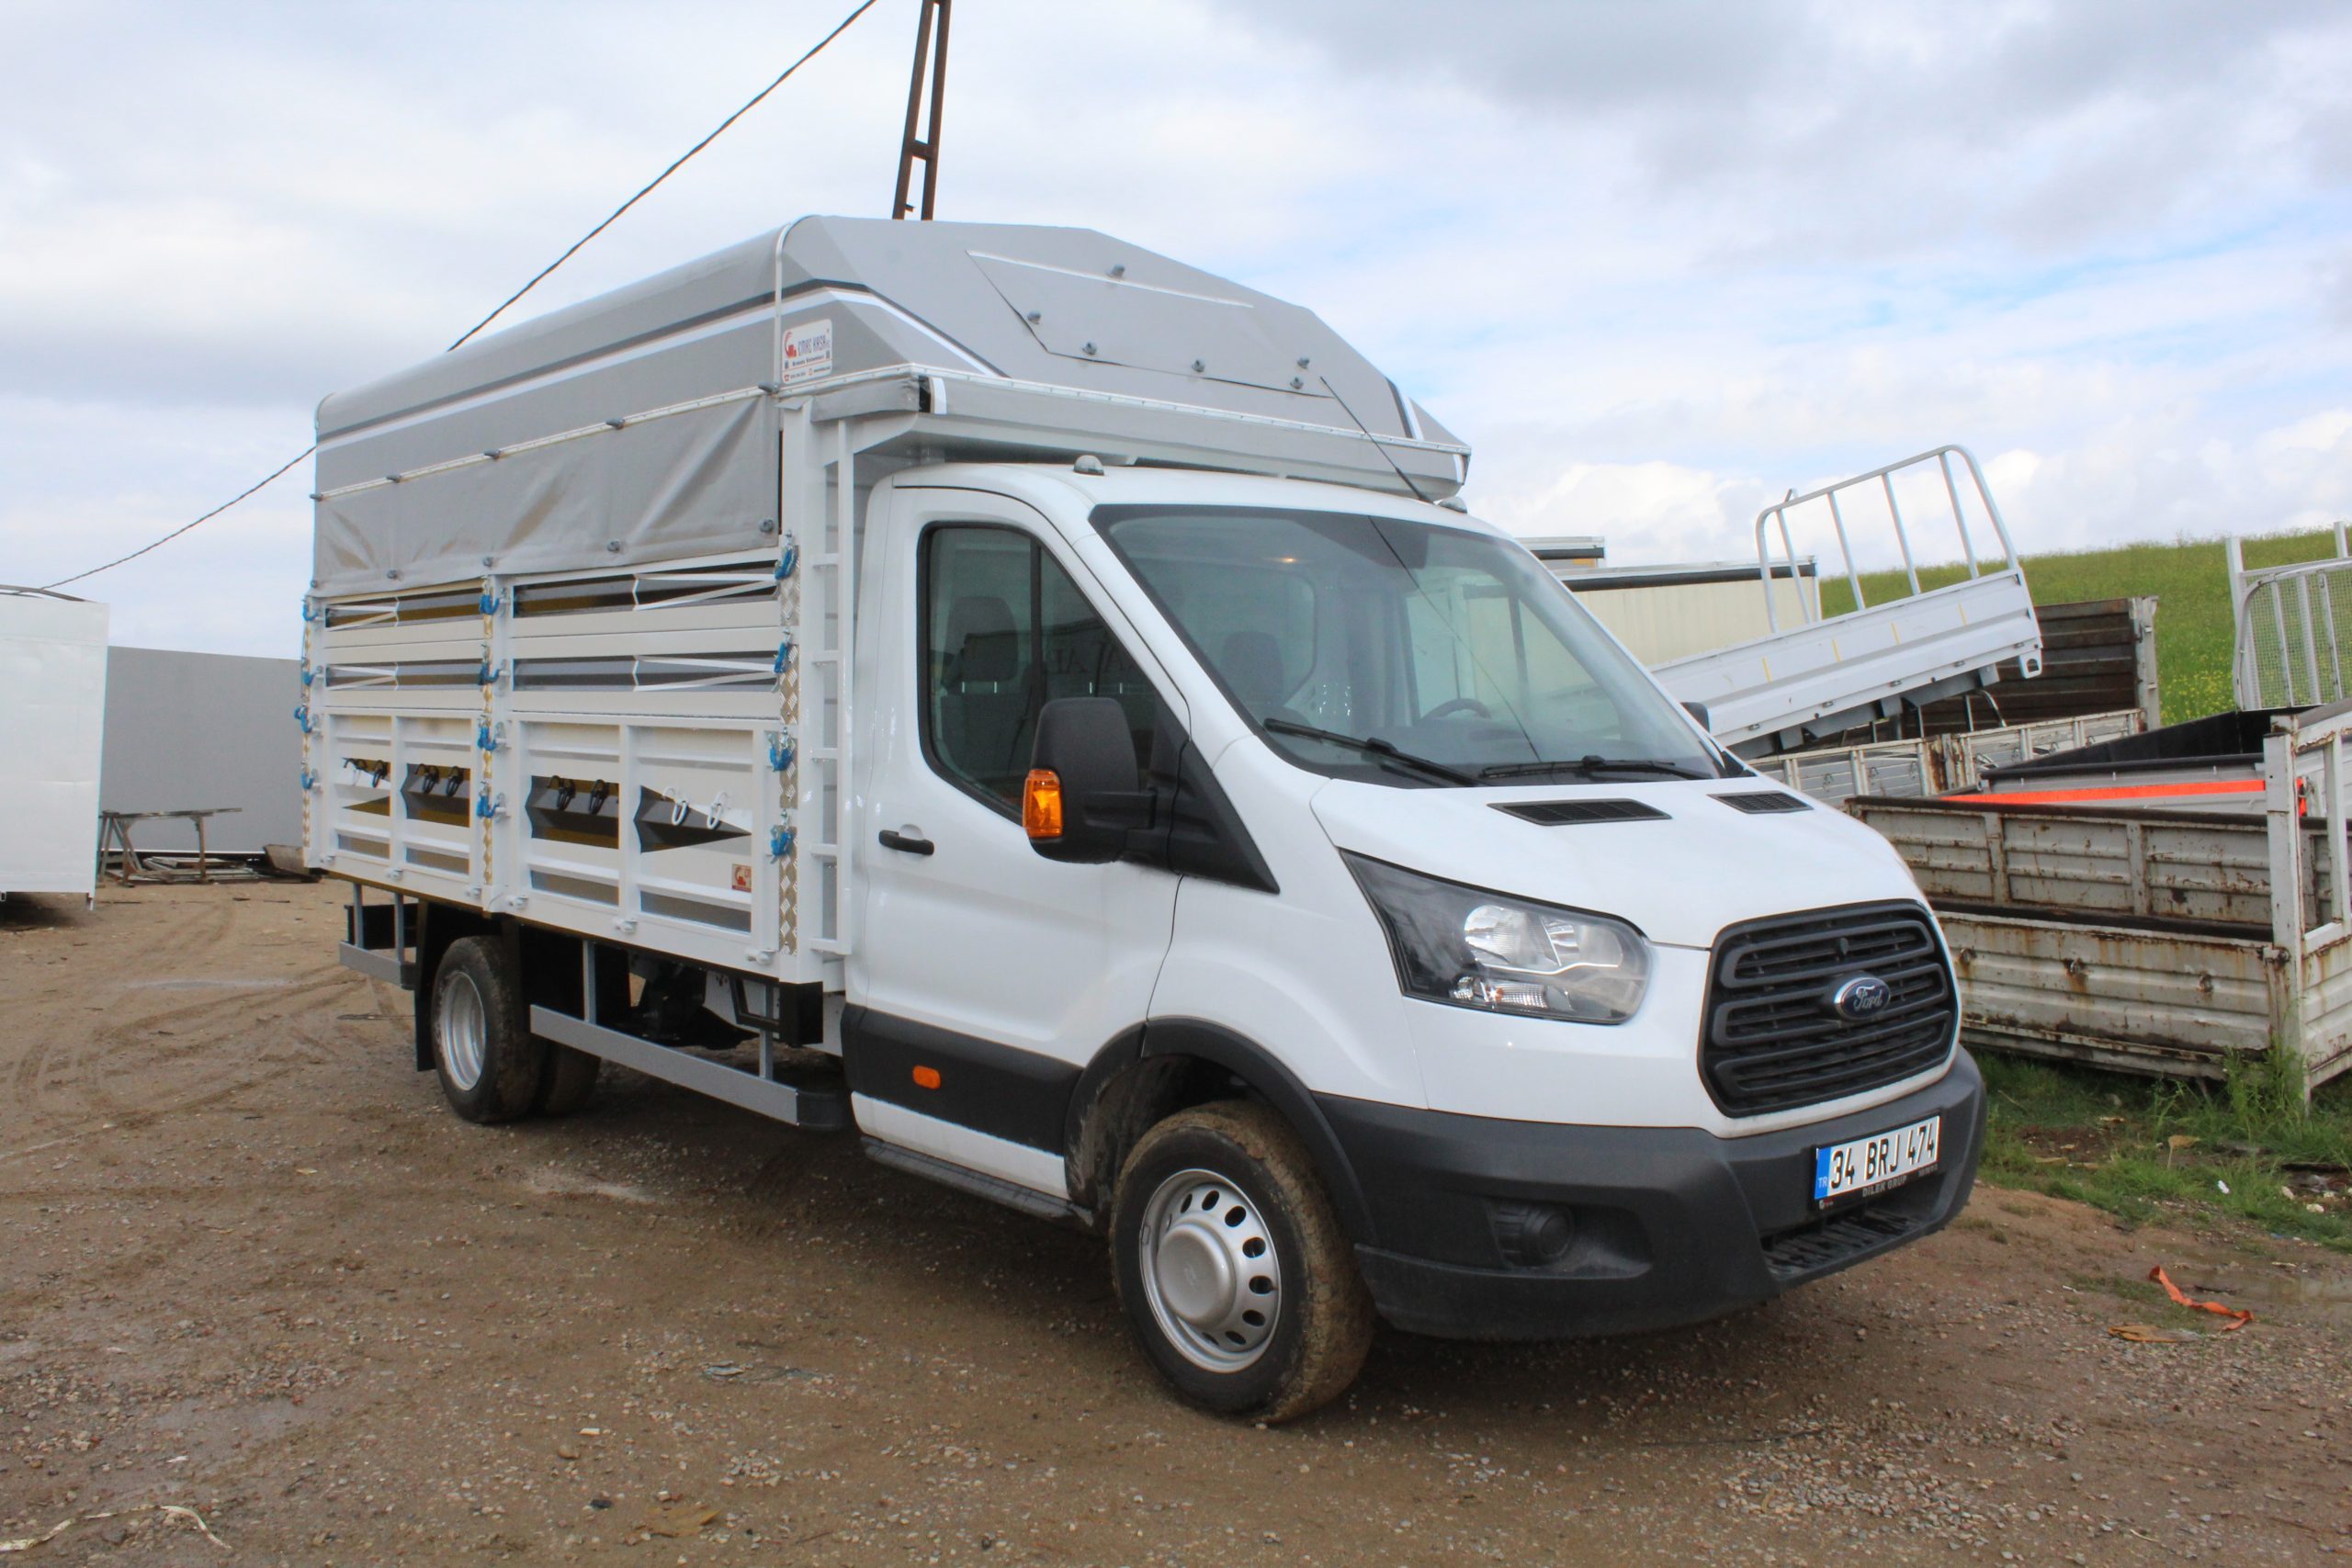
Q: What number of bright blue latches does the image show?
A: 12